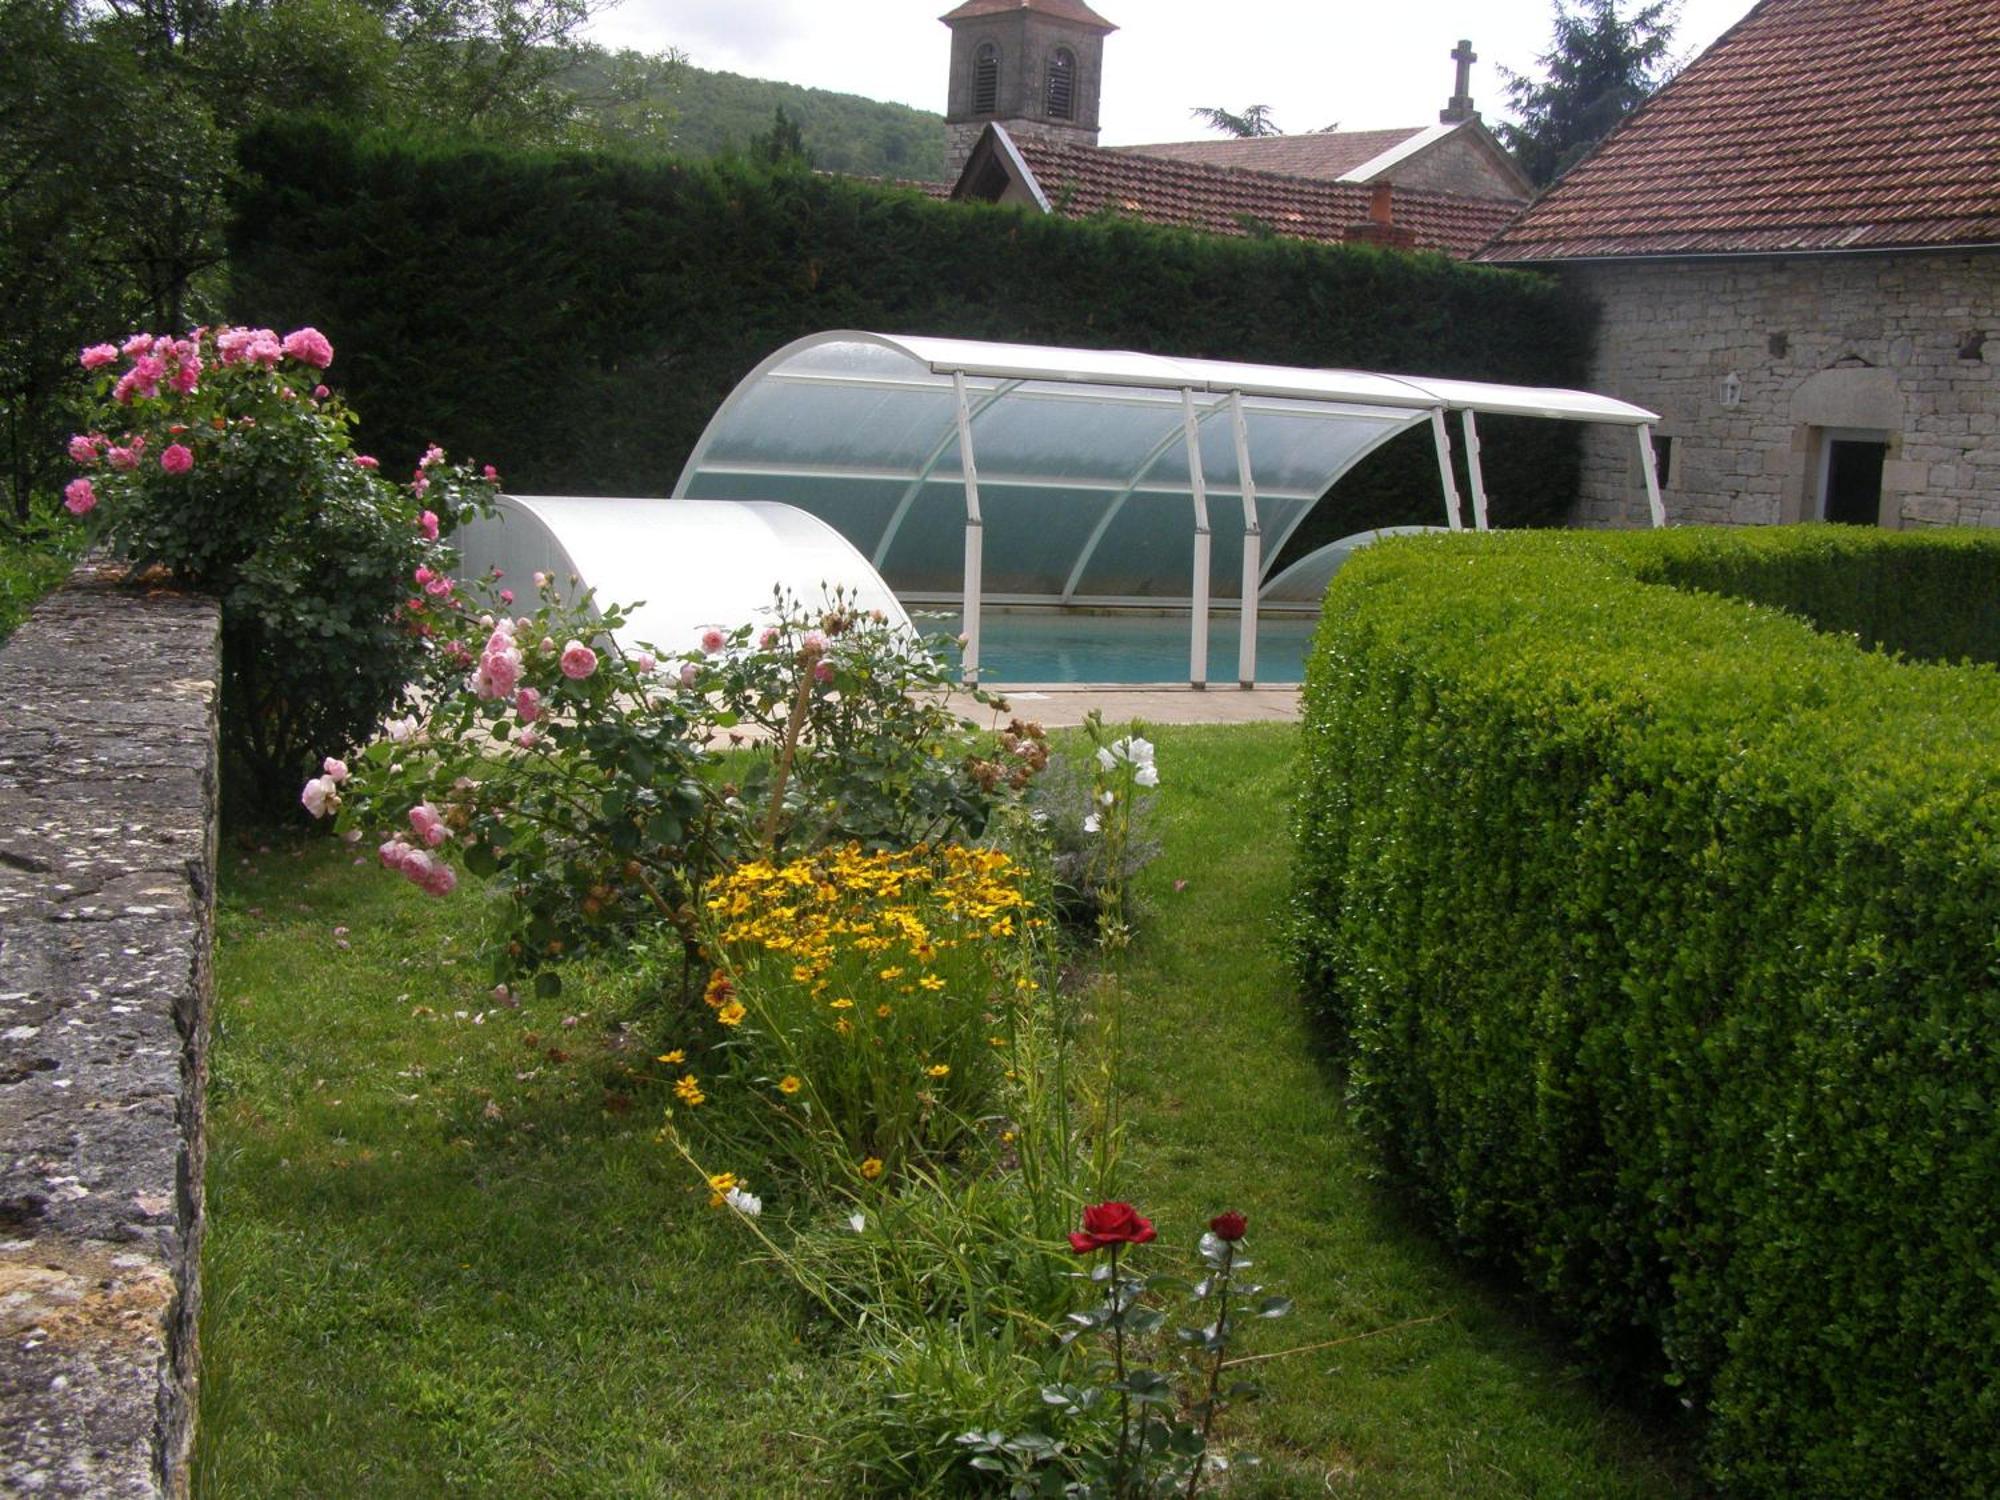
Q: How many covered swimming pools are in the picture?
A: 1